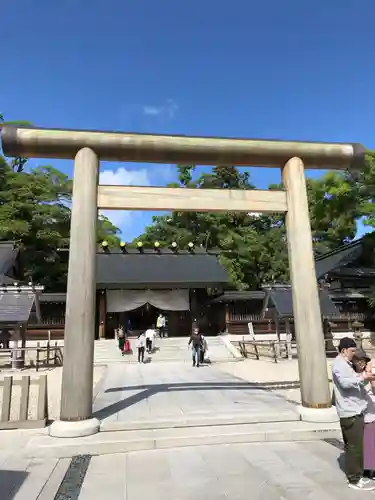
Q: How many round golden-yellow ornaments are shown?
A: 6